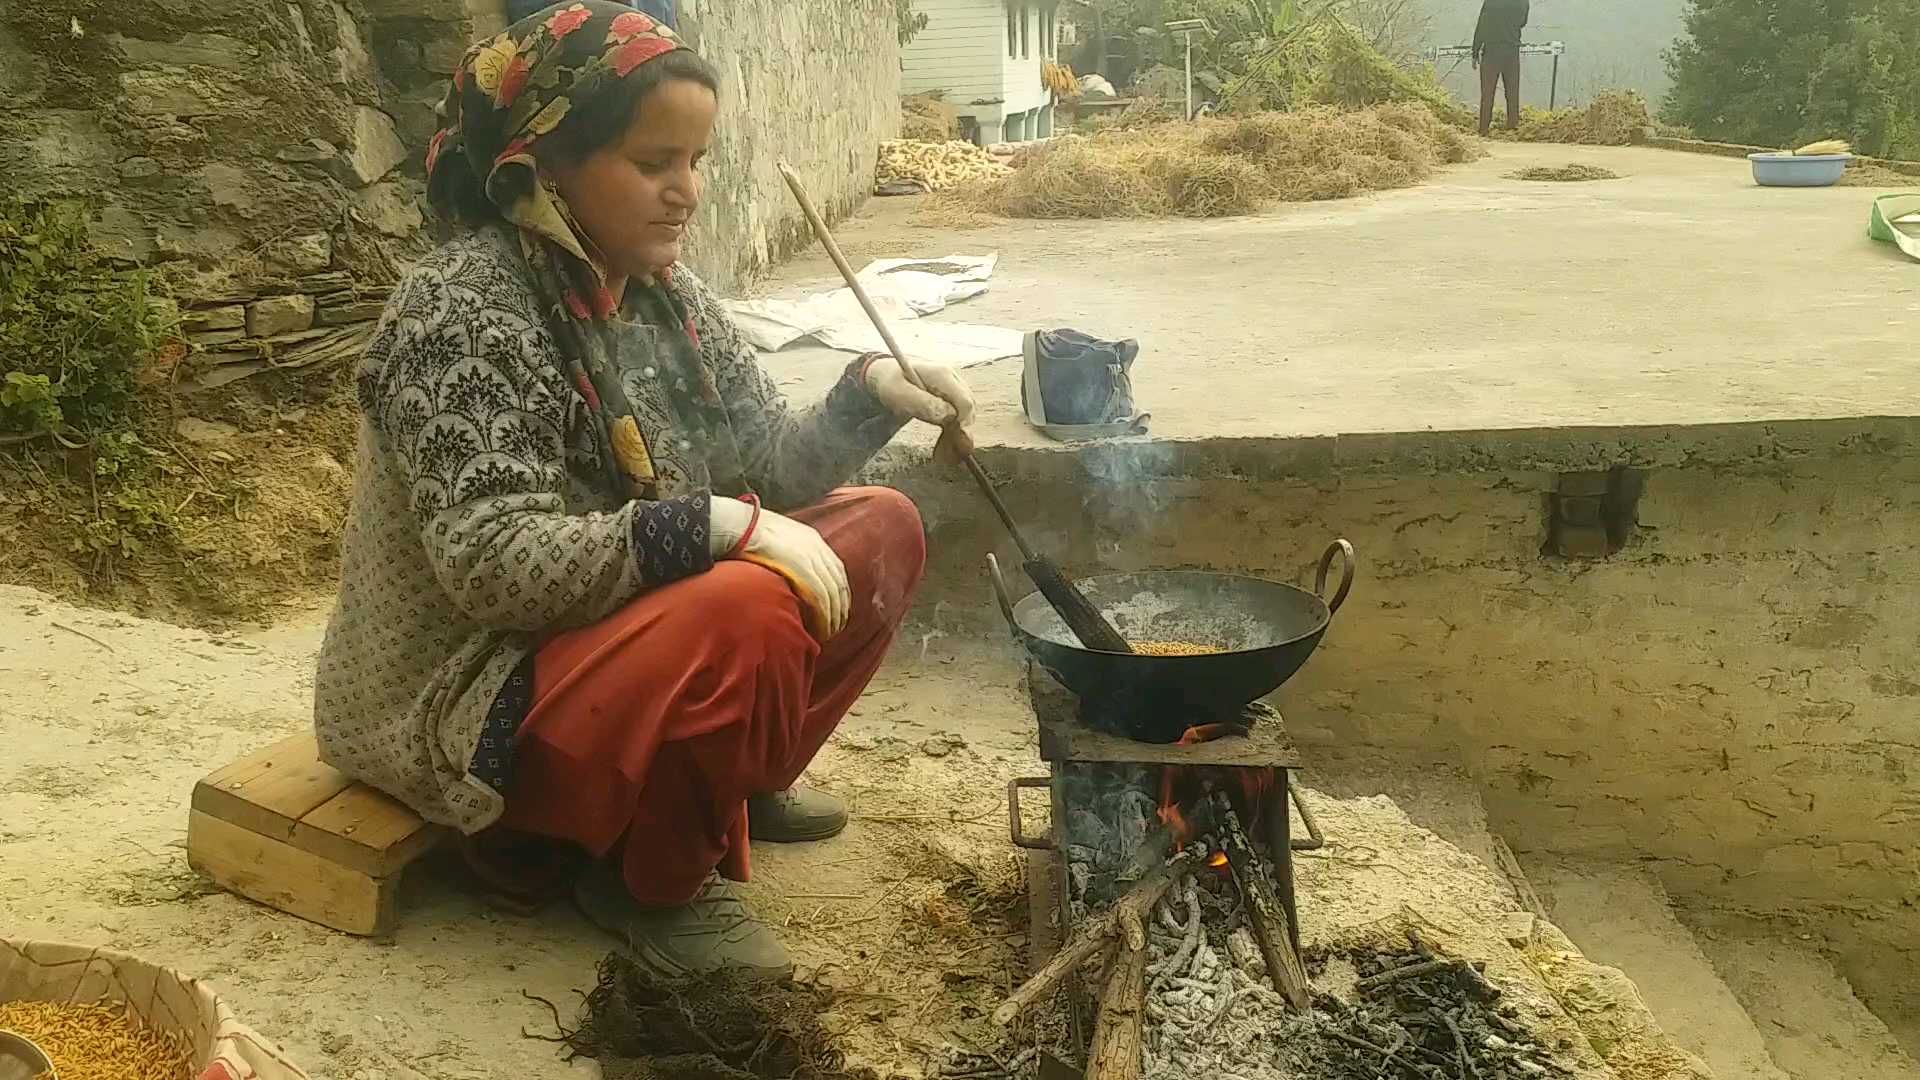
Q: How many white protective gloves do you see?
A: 2